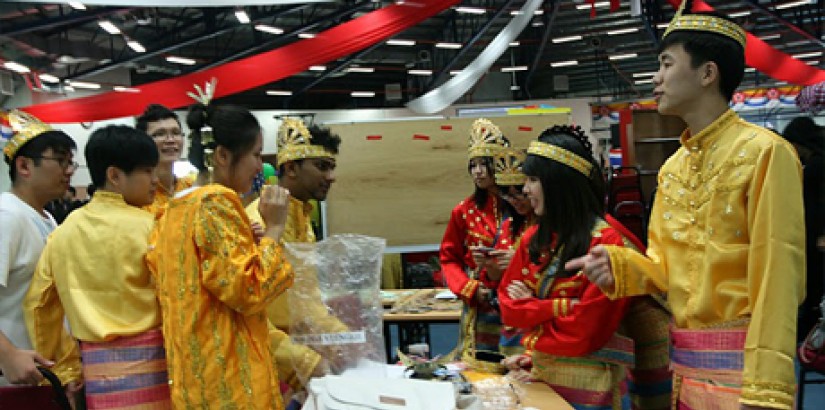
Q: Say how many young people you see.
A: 9